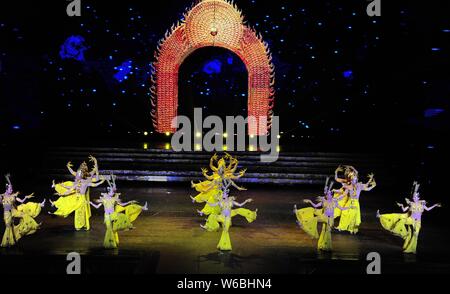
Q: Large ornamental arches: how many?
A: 1